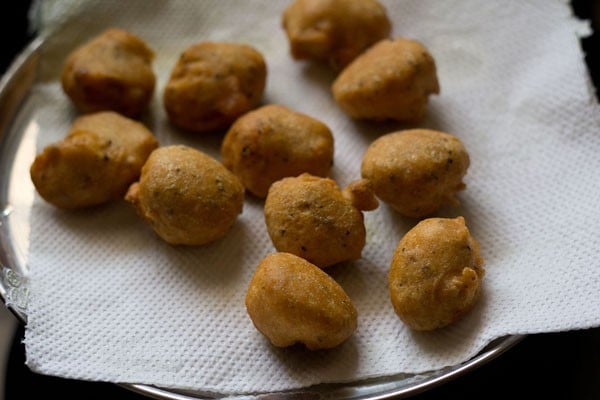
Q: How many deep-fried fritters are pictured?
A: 11